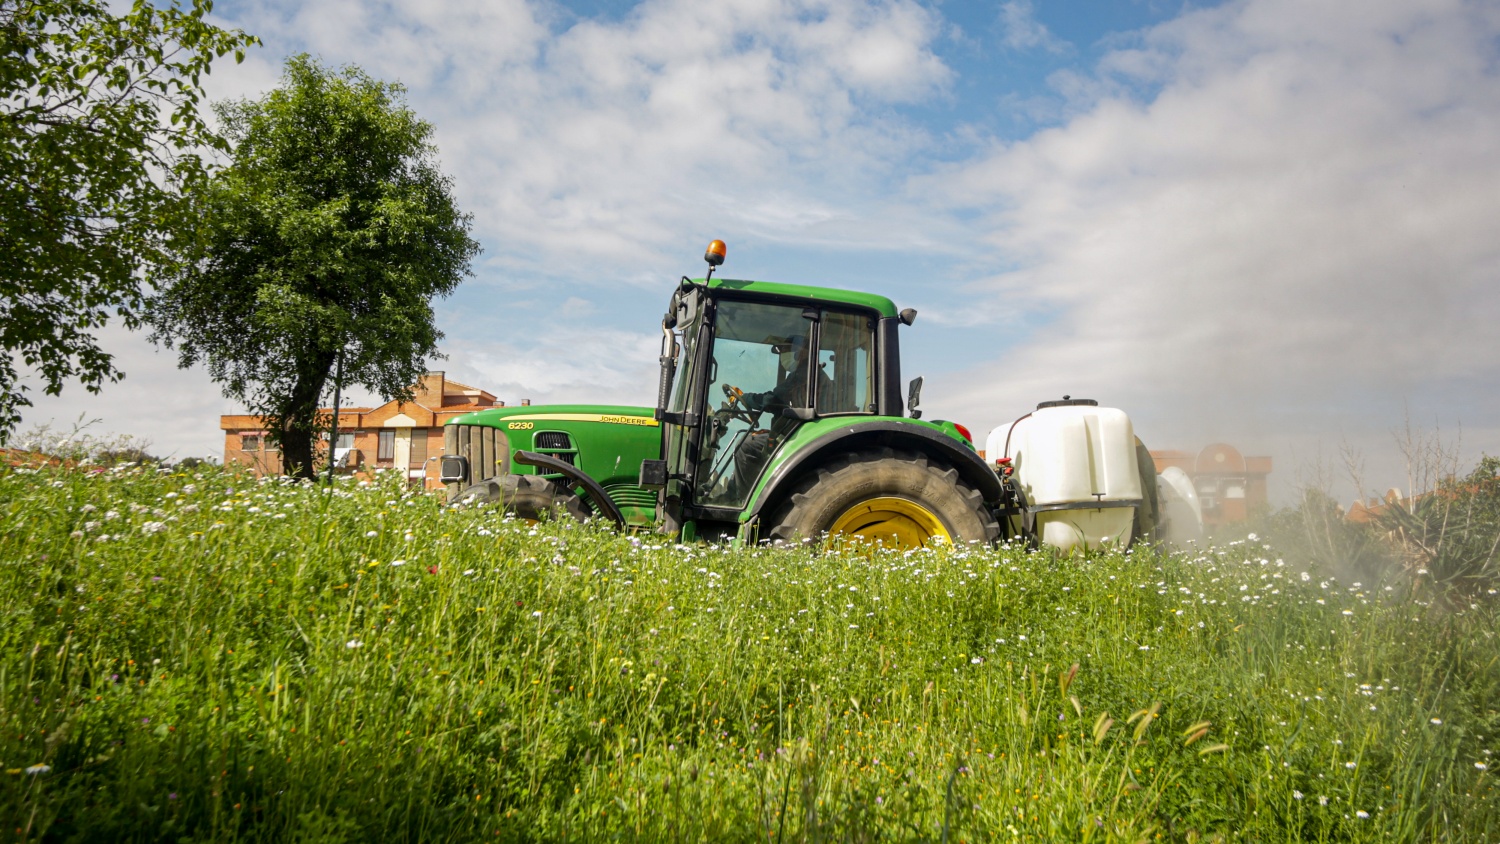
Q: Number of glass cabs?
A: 1